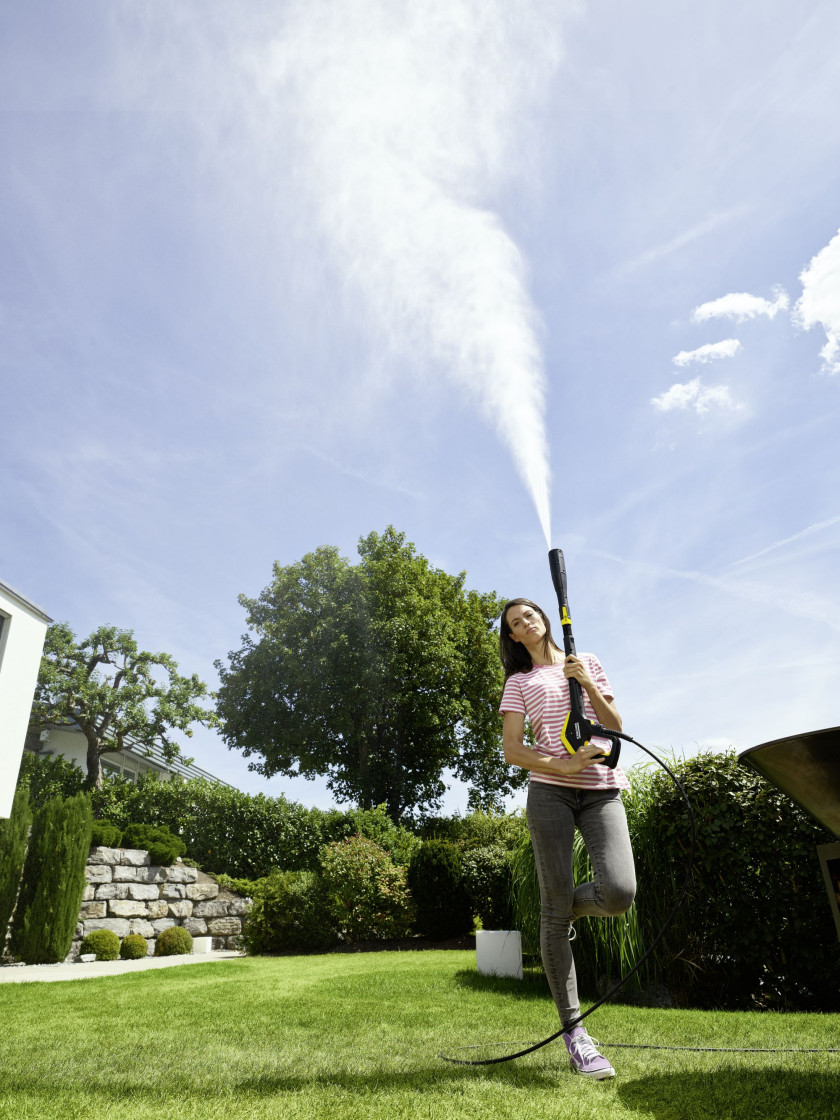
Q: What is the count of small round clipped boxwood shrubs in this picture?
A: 3